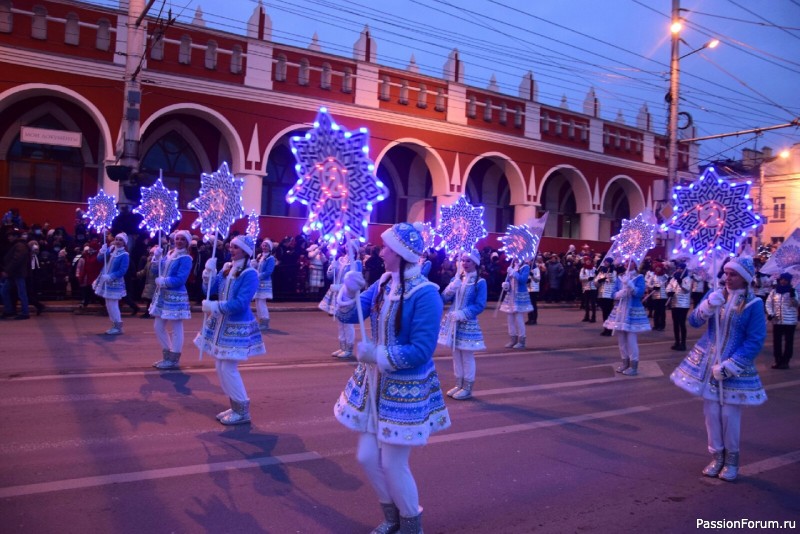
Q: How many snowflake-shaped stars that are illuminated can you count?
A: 10